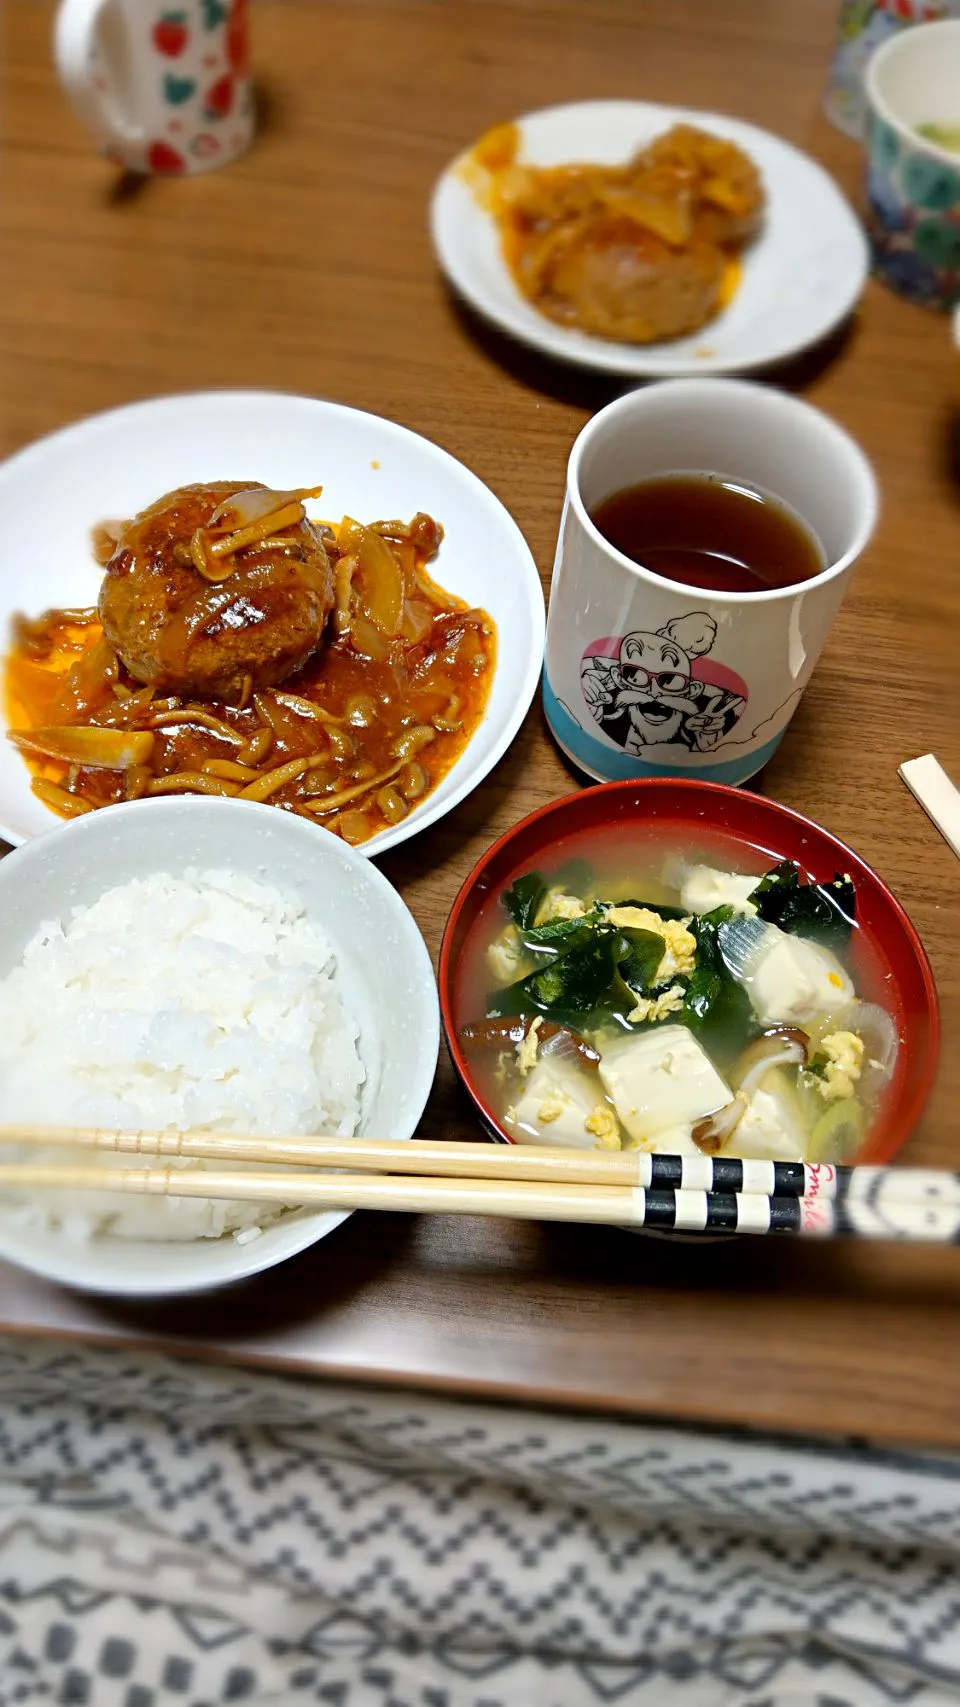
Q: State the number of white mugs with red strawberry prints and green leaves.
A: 1